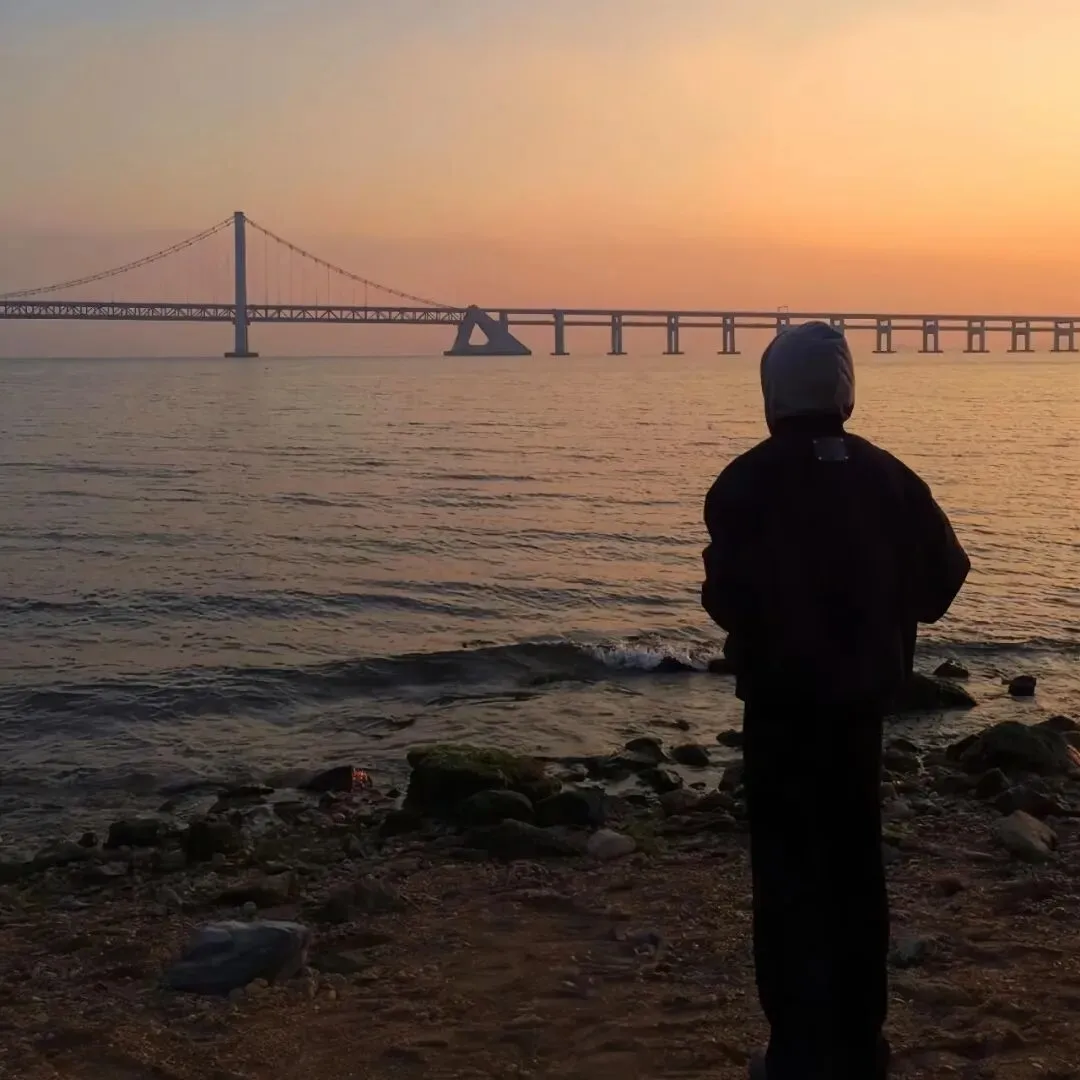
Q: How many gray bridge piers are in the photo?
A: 13